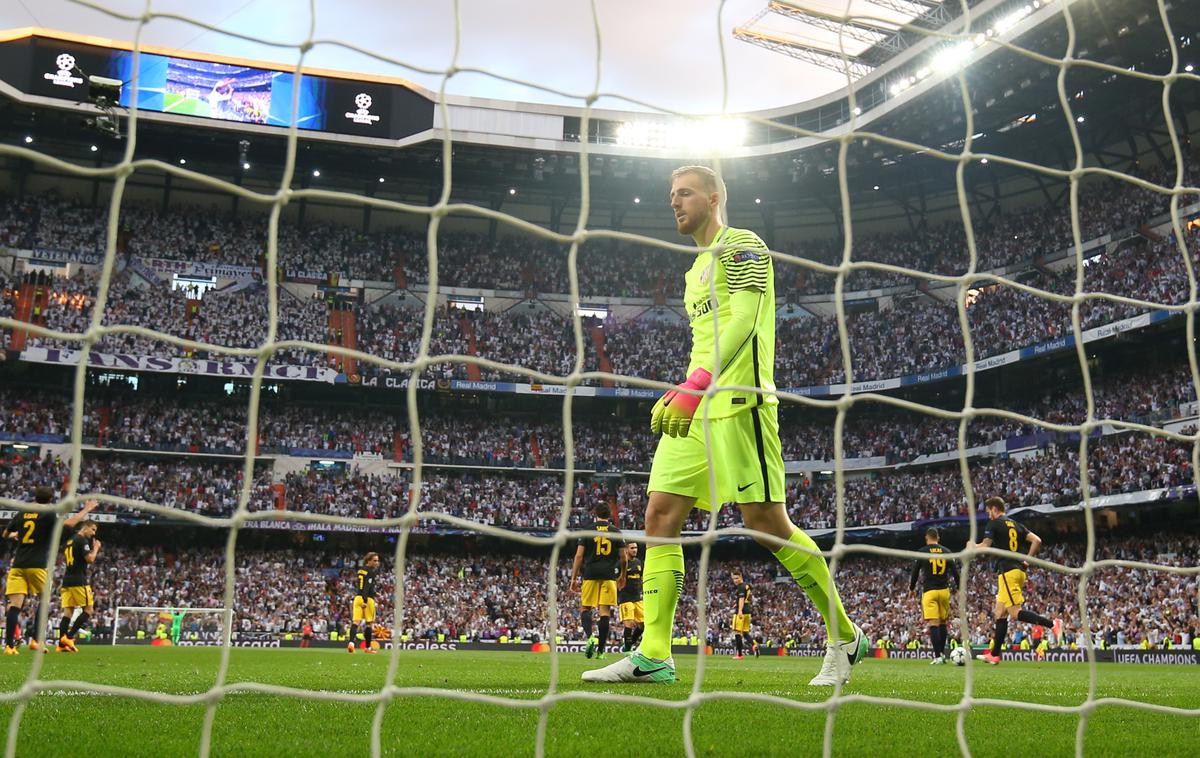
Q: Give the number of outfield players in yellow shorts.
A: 8